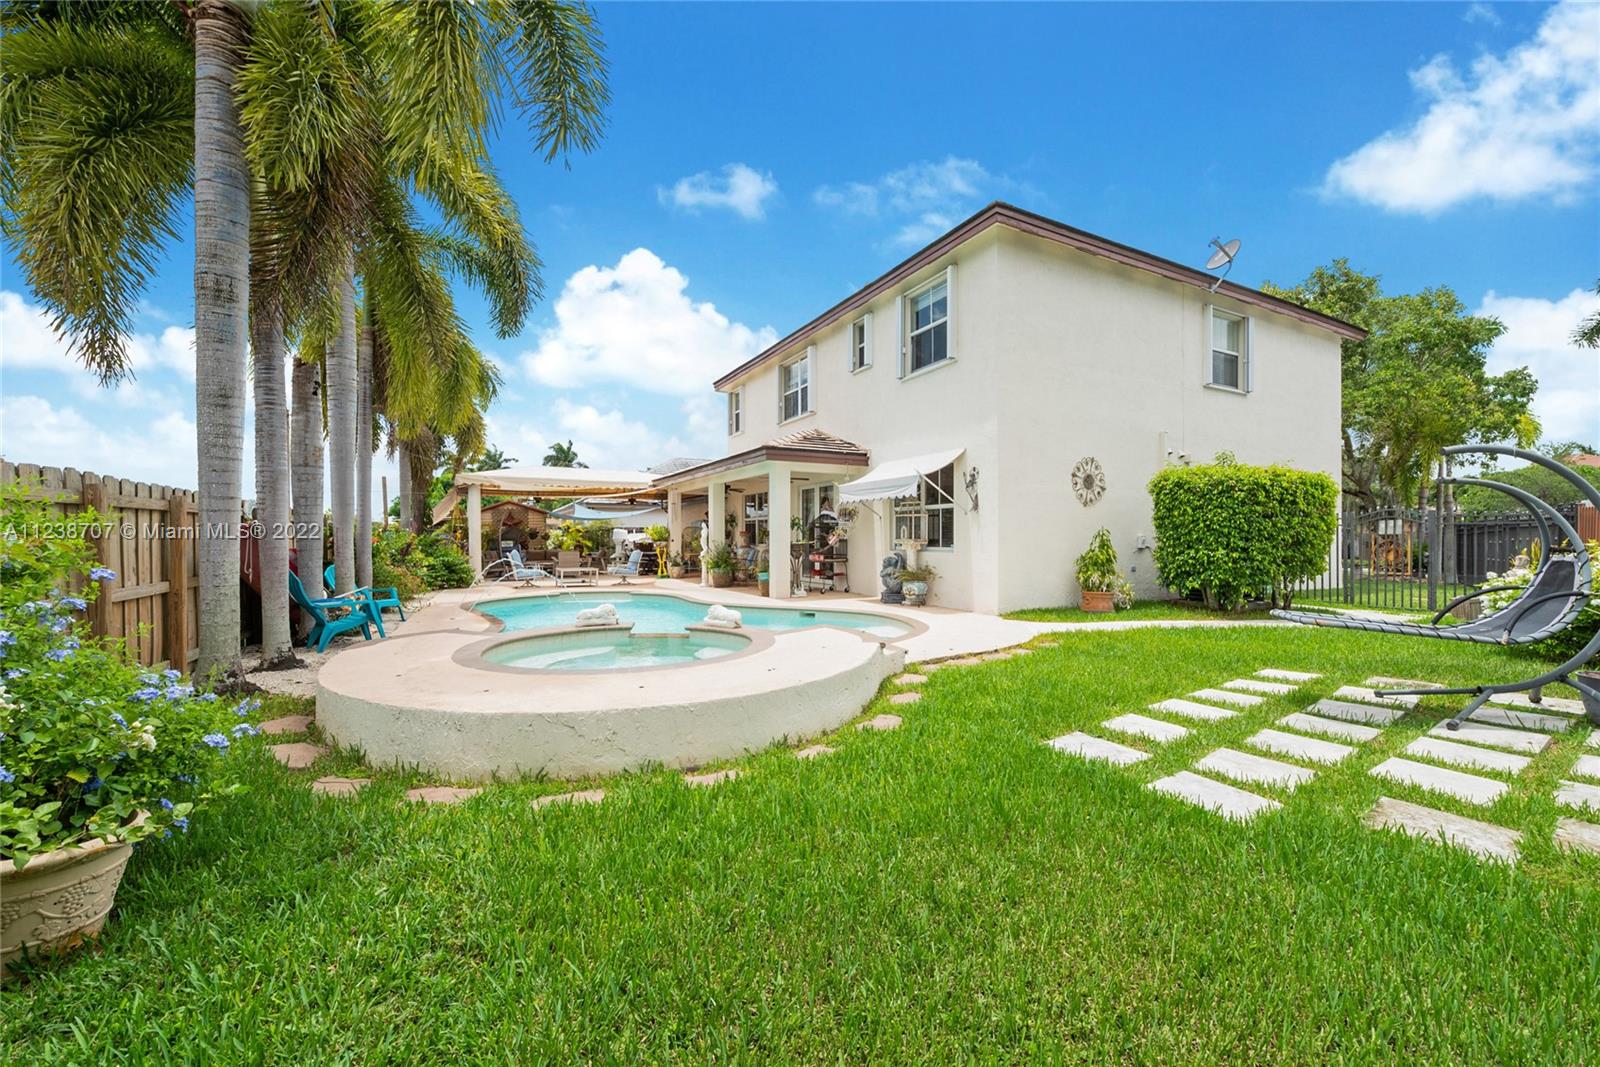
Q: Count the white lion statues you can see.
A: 2